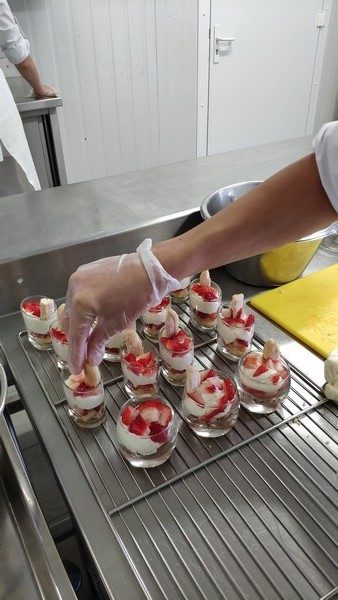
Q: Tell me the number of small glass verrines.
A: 13